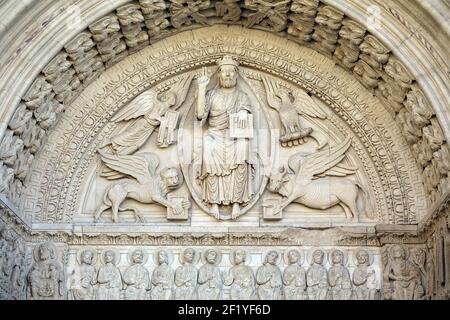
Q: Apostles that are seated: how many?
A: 12